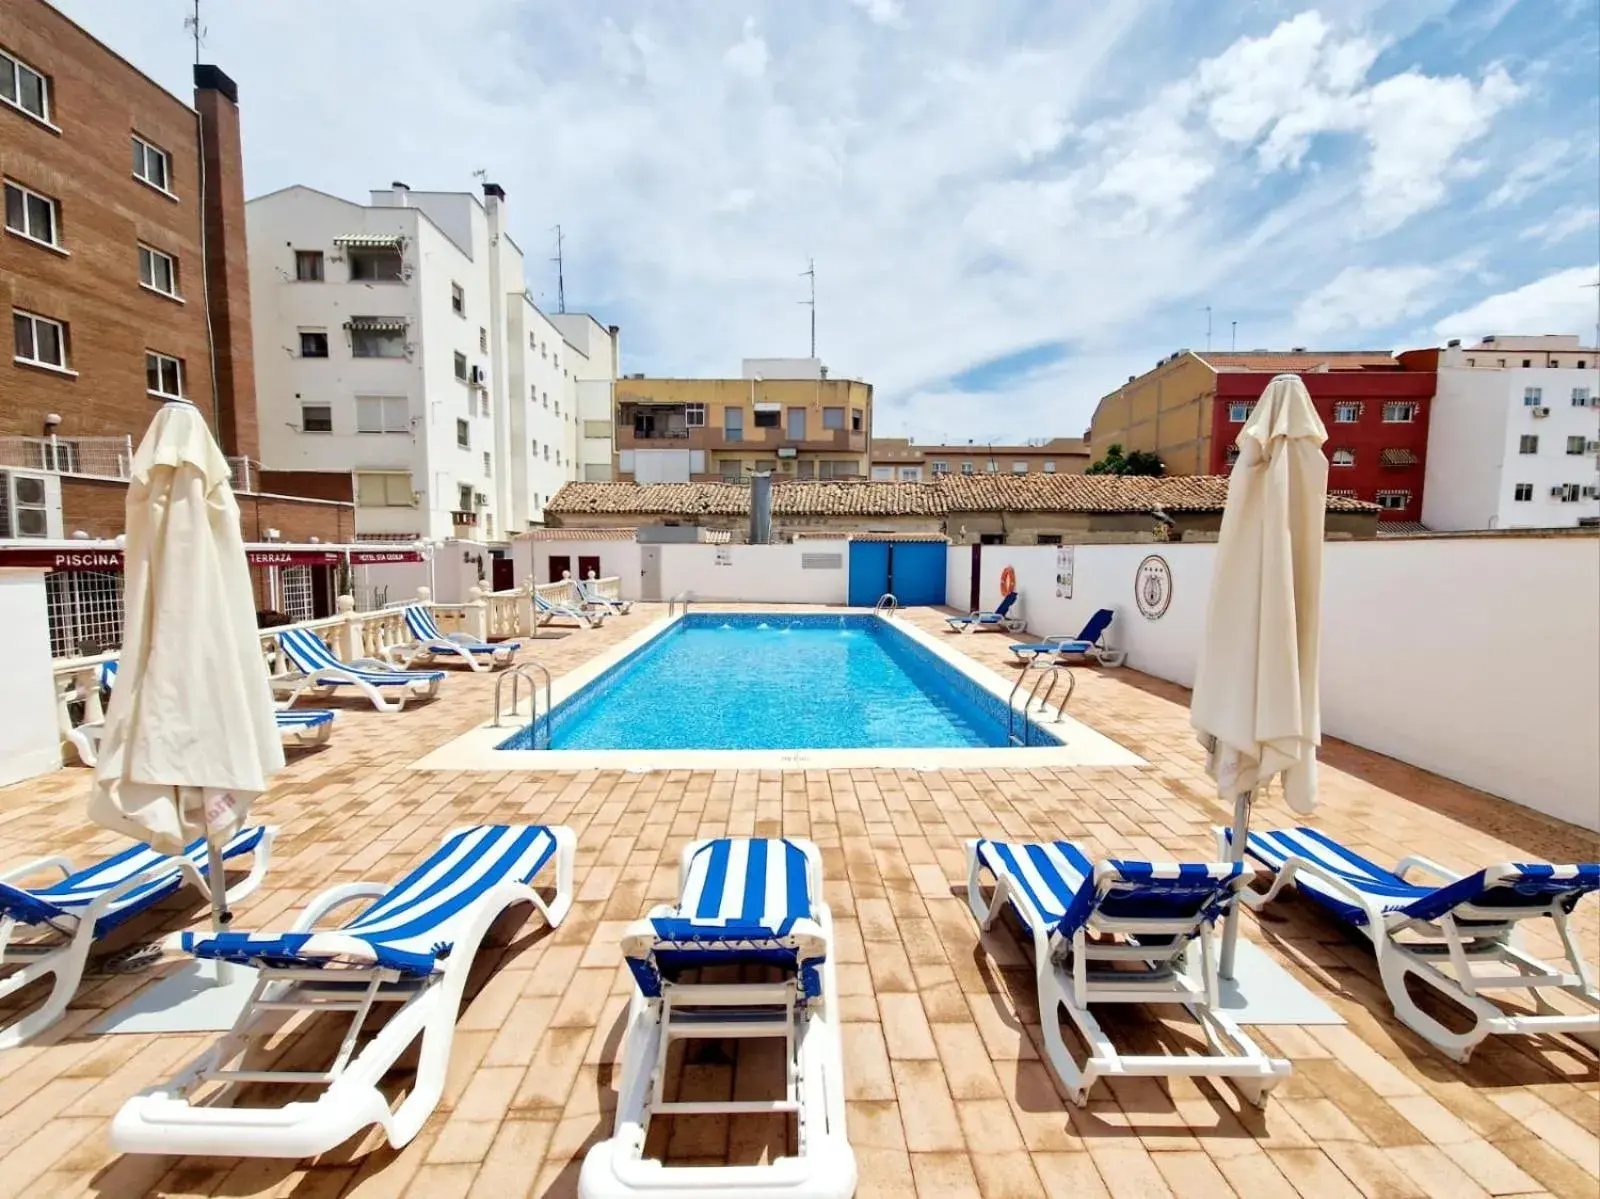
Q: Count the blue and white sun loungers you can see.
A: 12